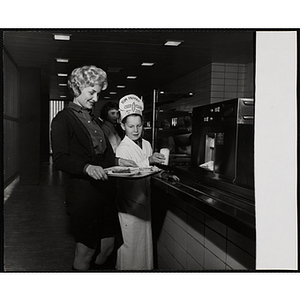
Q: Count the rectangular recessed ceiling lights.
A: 11